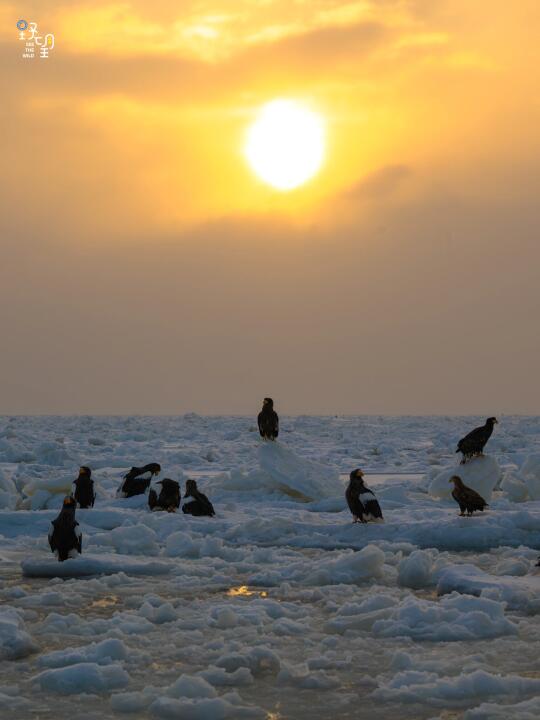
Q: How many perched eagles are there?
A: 9